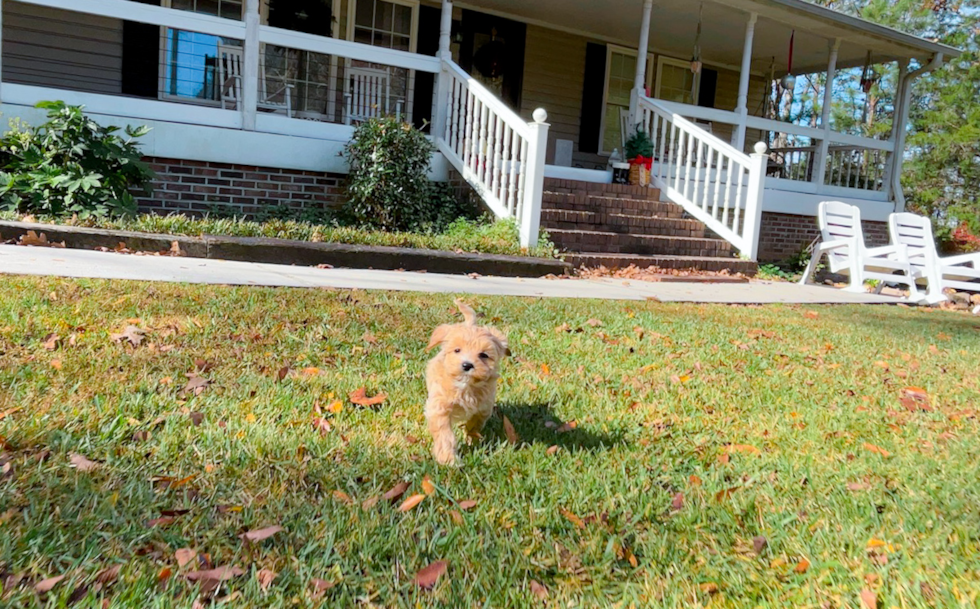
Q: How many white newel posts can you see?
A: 2